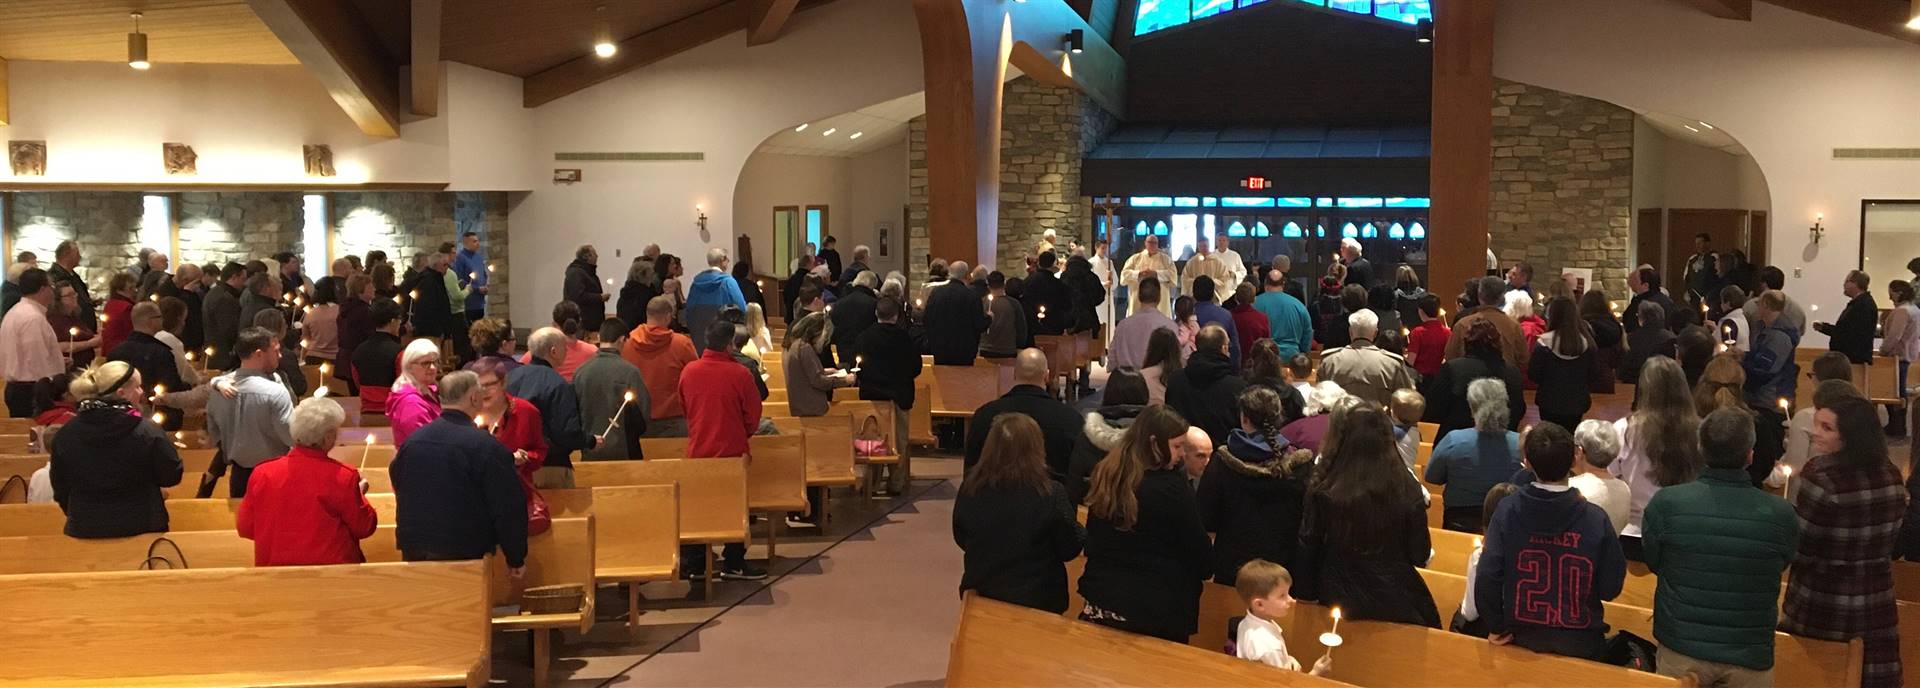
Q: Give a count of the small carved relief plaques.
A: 3